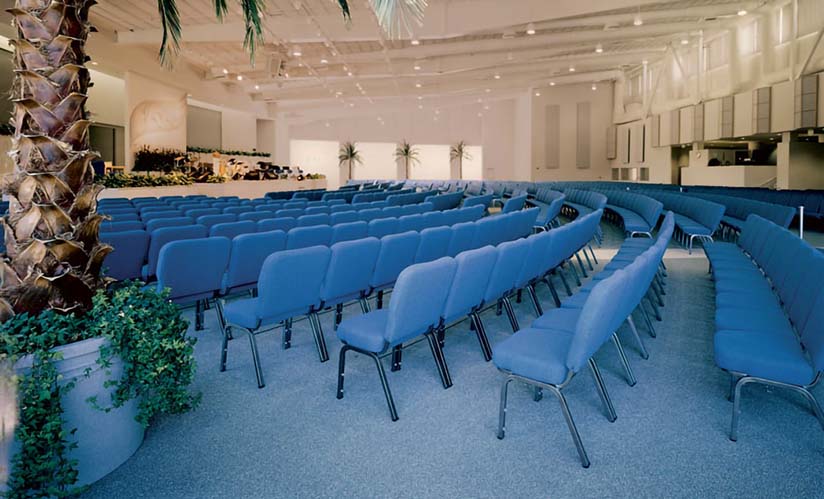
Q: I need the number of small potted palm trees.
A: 3